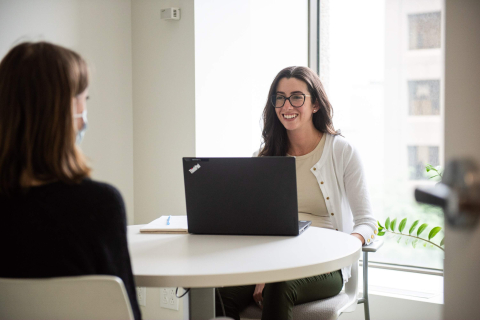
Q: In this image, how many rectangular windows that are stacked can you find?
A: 3